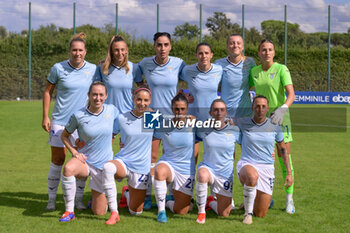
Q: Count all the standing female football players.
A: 6